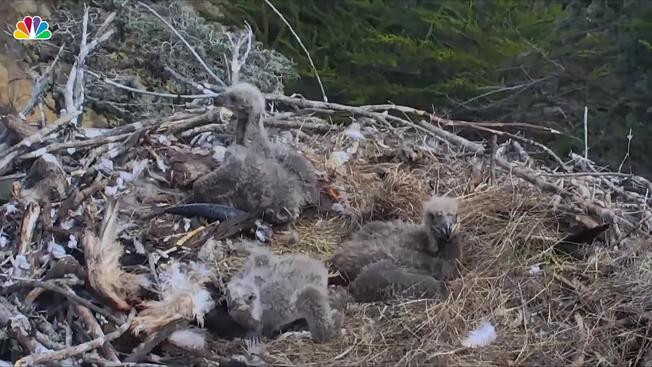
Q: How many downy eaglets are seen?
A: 3